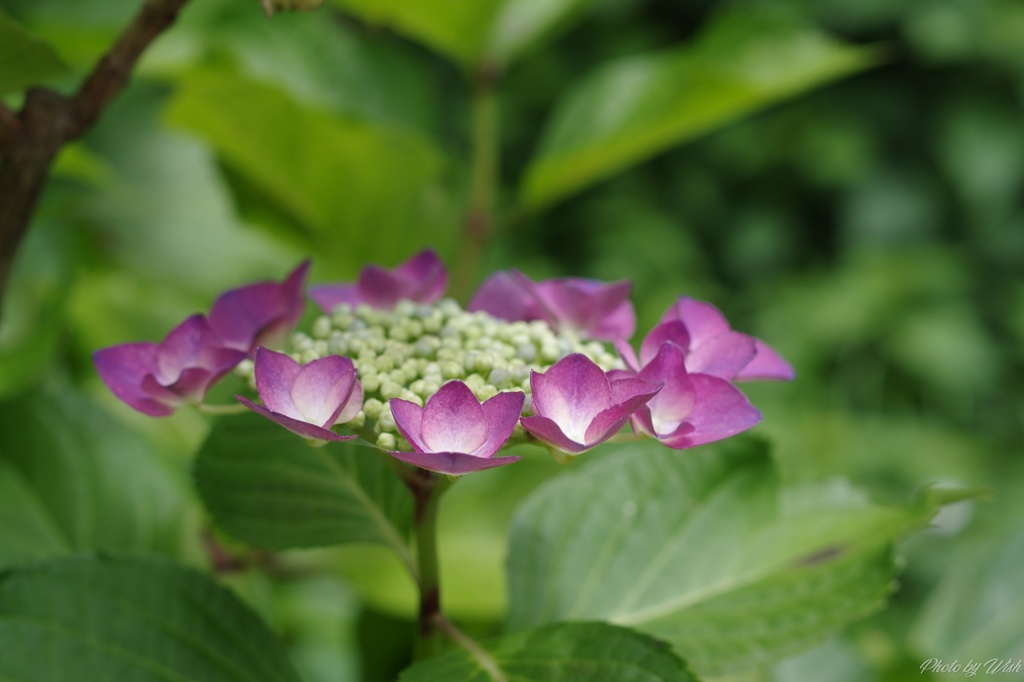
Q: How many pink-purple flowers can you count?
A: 9